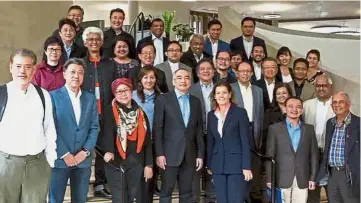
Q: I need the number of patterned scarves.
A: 1